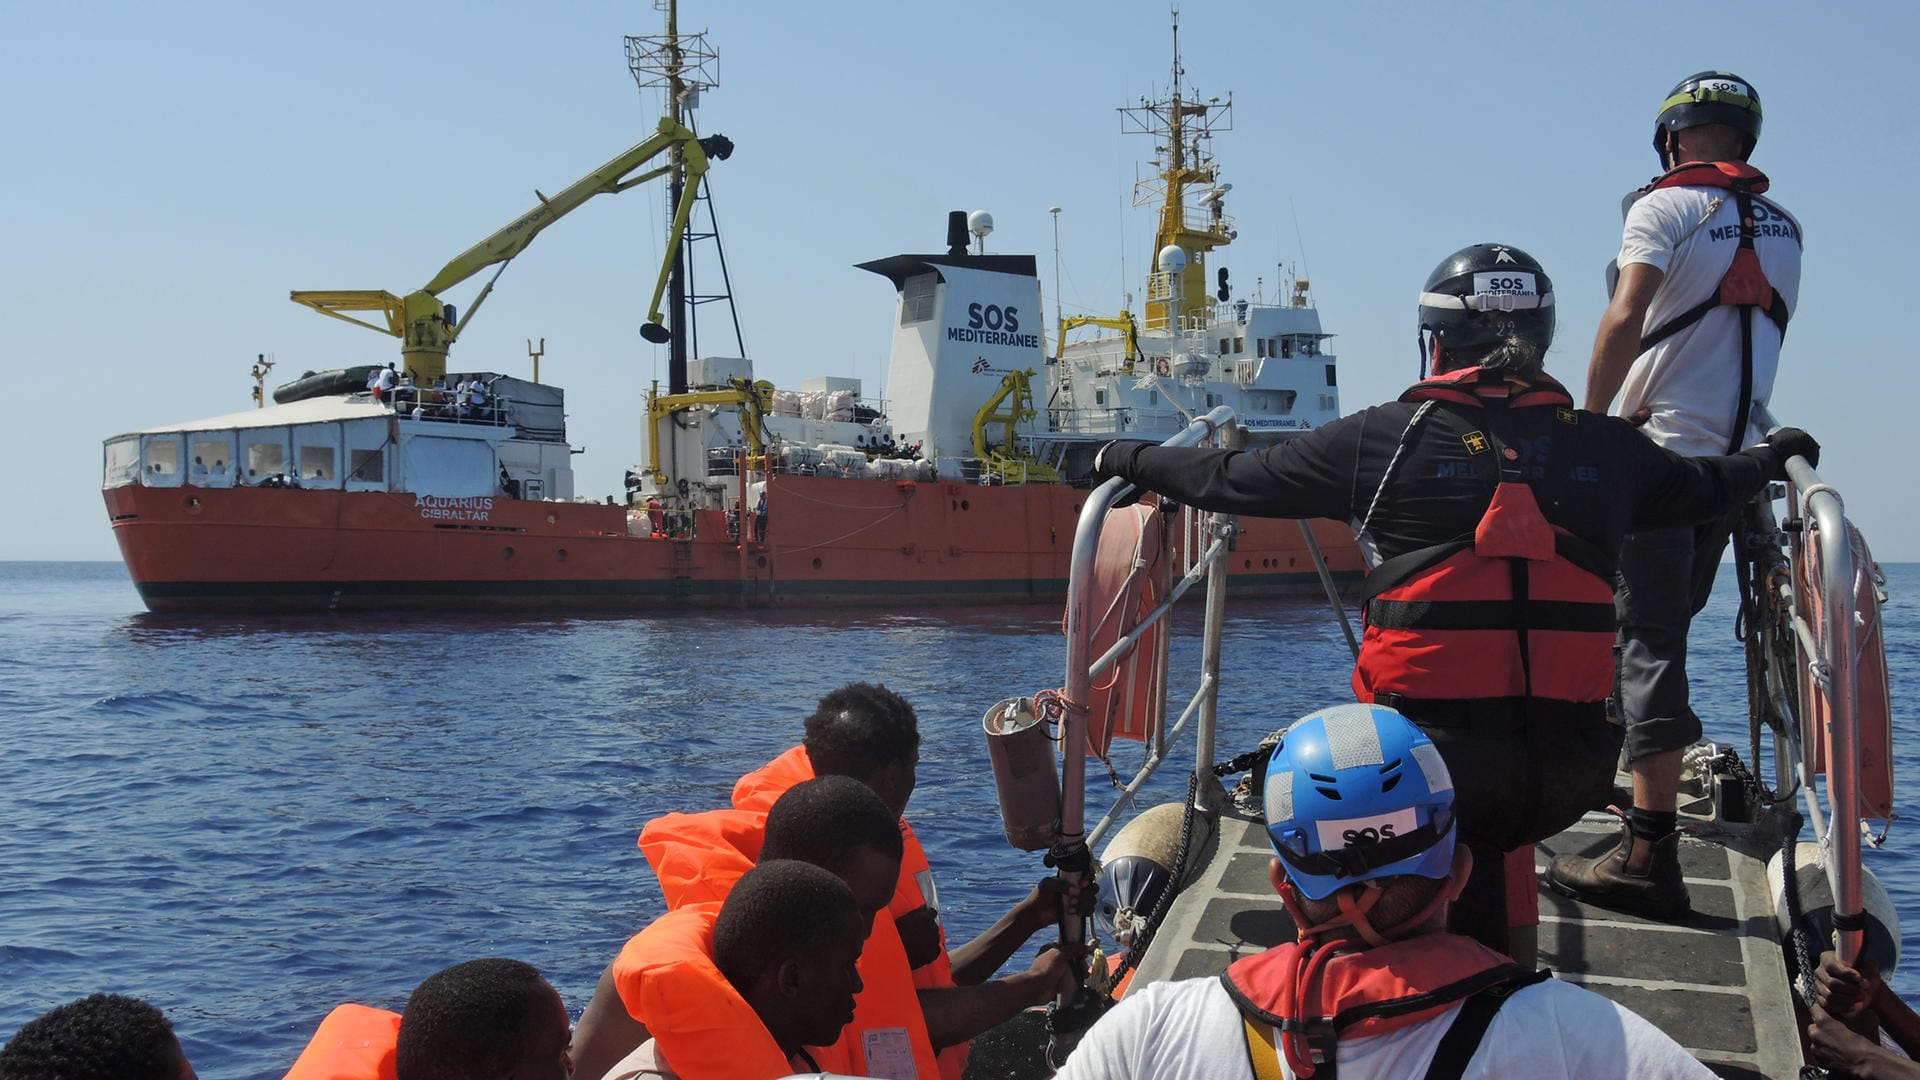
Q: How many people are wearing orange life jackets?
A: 4